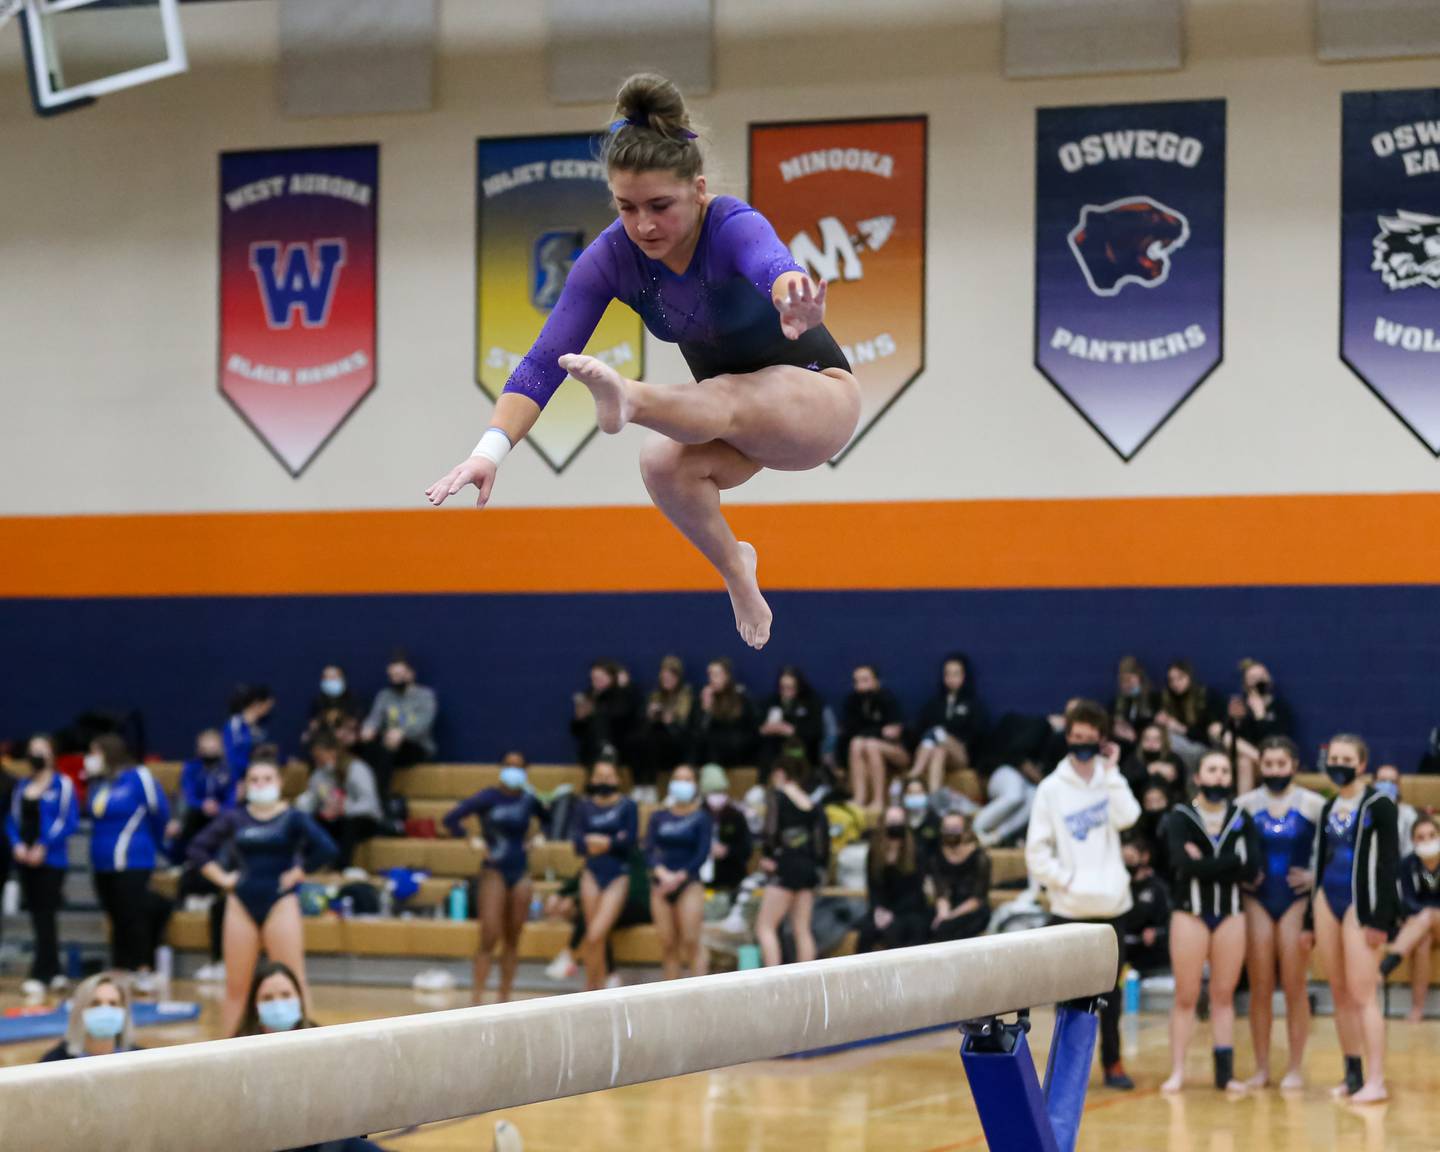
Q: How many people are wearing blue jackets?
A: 4